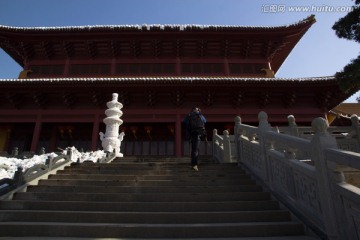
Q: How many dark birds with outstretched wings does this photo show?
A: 0